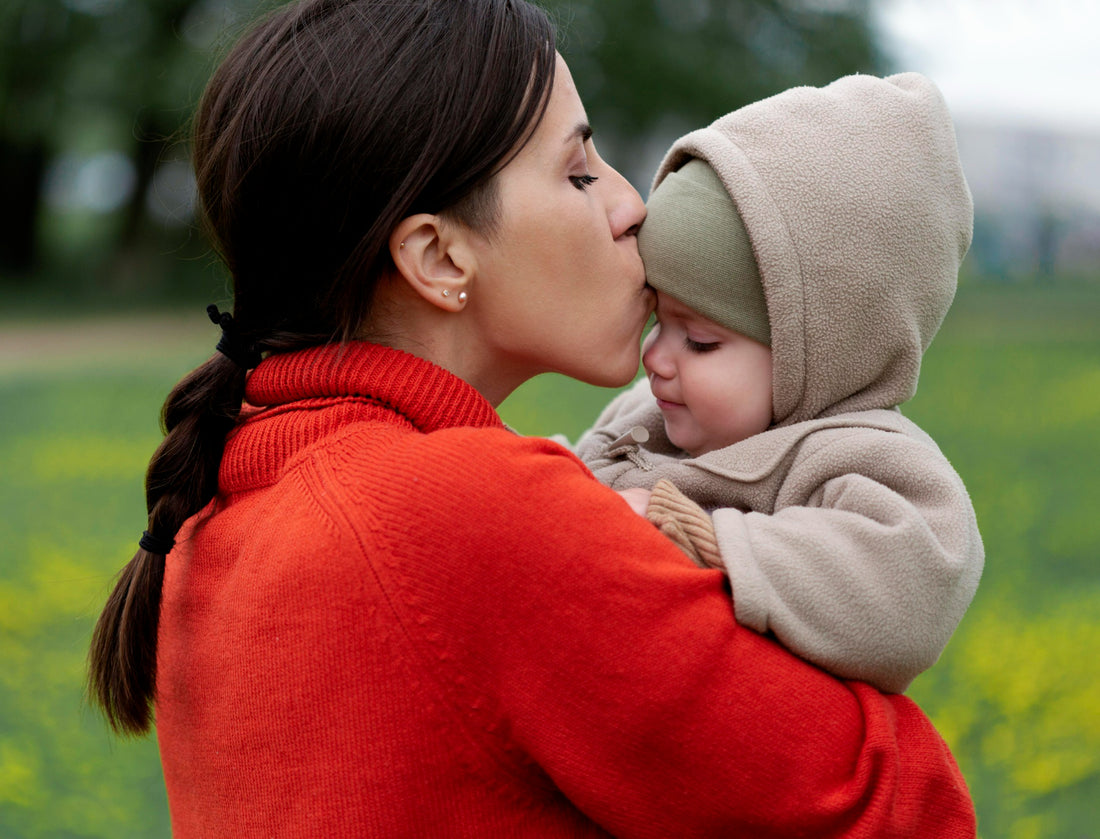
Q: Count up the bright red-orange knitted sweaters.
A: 1